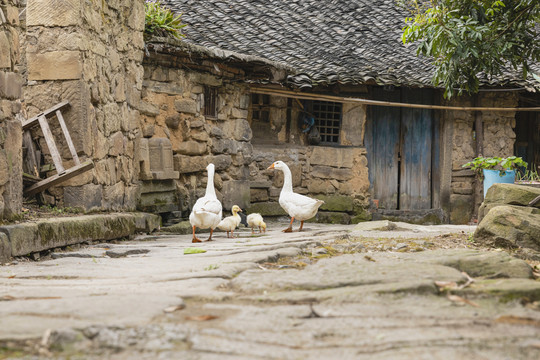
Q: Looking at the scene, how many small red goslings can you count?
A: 0